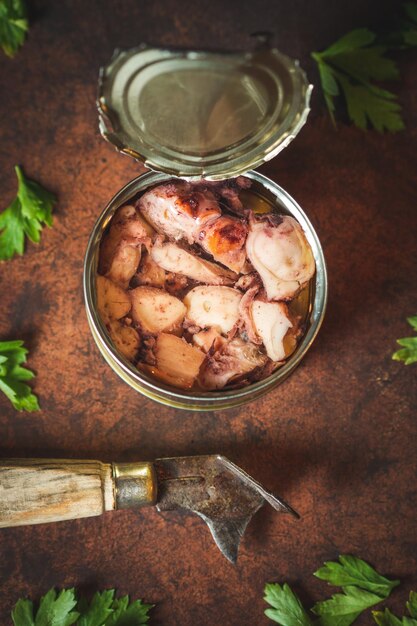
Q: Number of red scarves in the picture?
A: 0